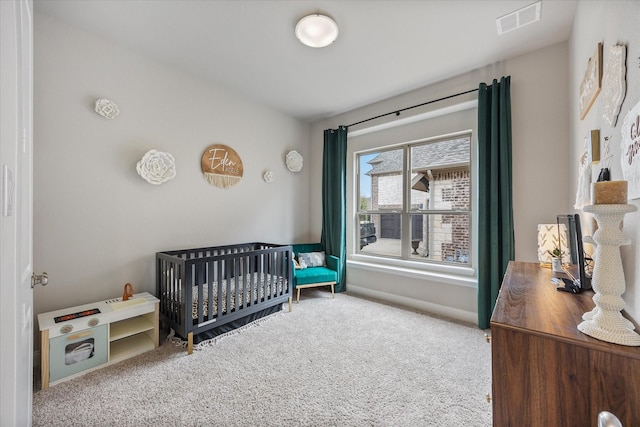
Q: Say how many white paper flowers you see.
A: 4